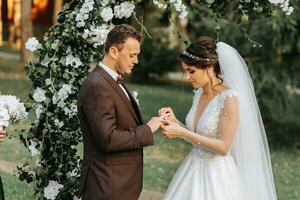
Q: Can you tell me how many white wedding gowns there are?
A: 1